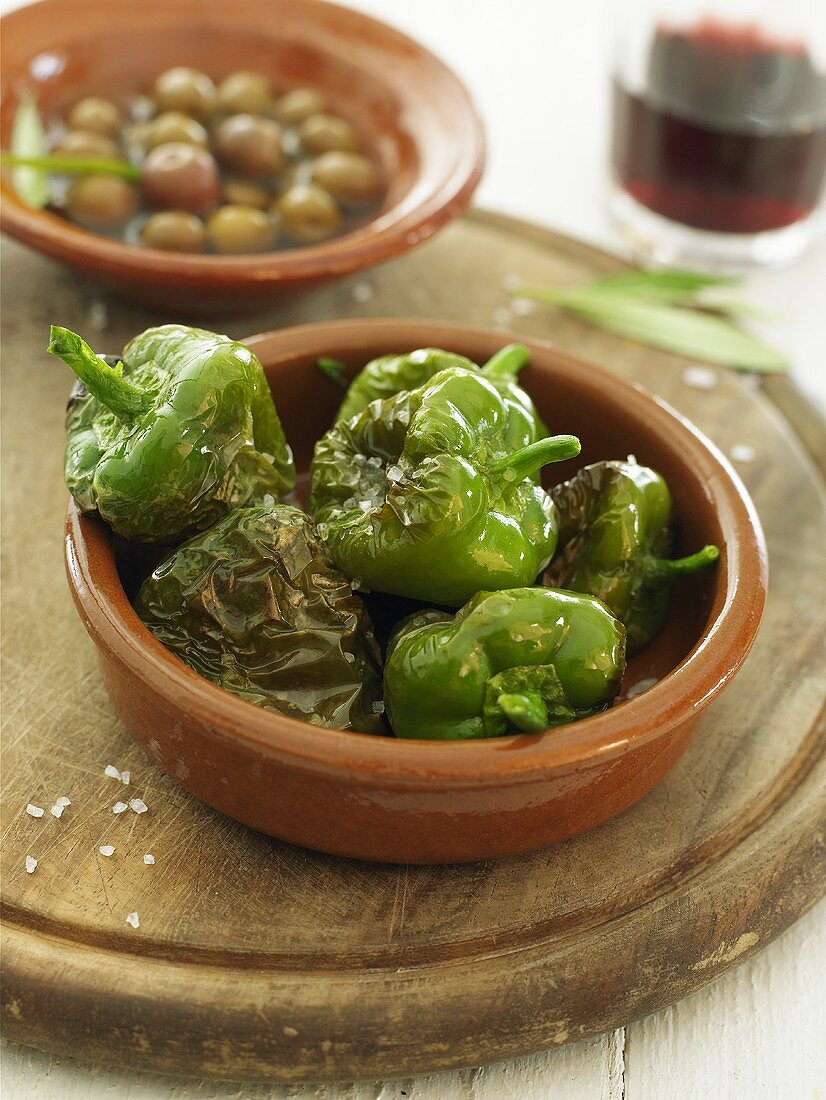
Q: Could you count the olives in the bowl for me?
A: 15